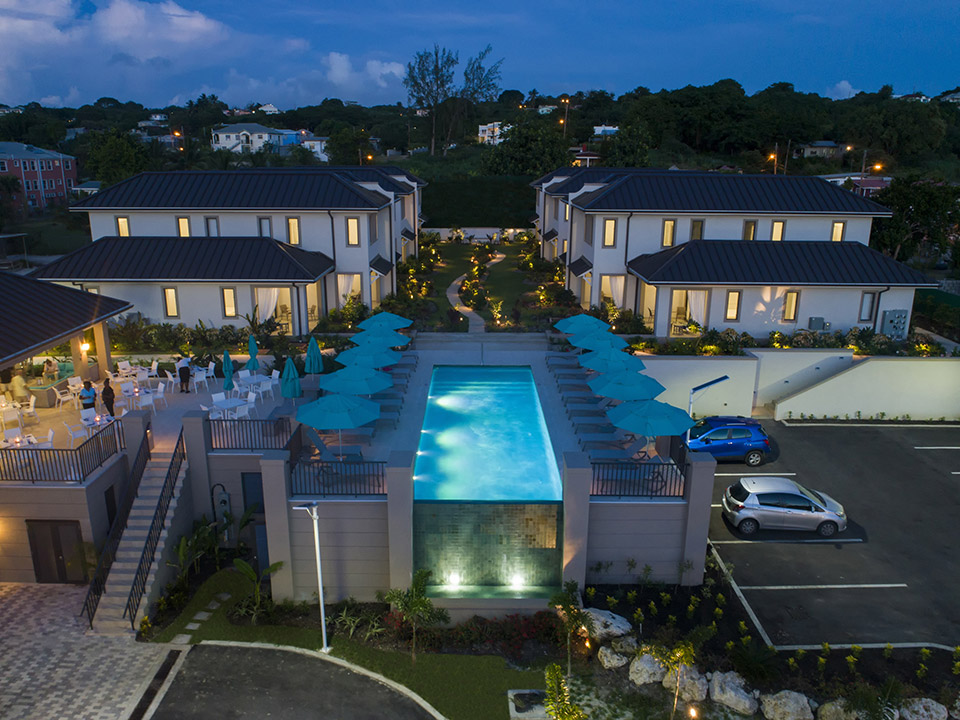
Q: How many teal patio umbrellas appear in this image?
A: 14